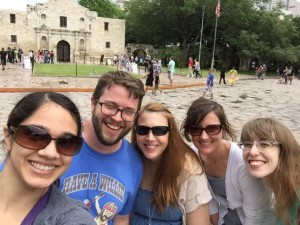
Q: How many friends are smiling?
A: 5